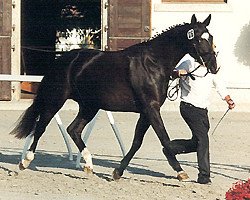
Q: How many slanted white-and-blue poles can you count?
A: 4